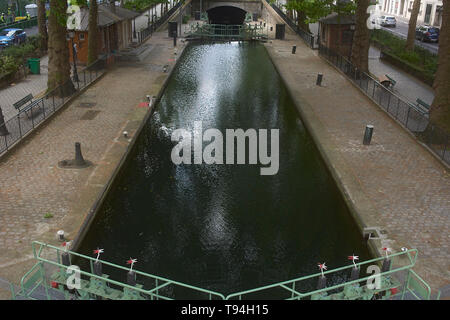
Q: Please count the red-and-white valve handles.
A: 6